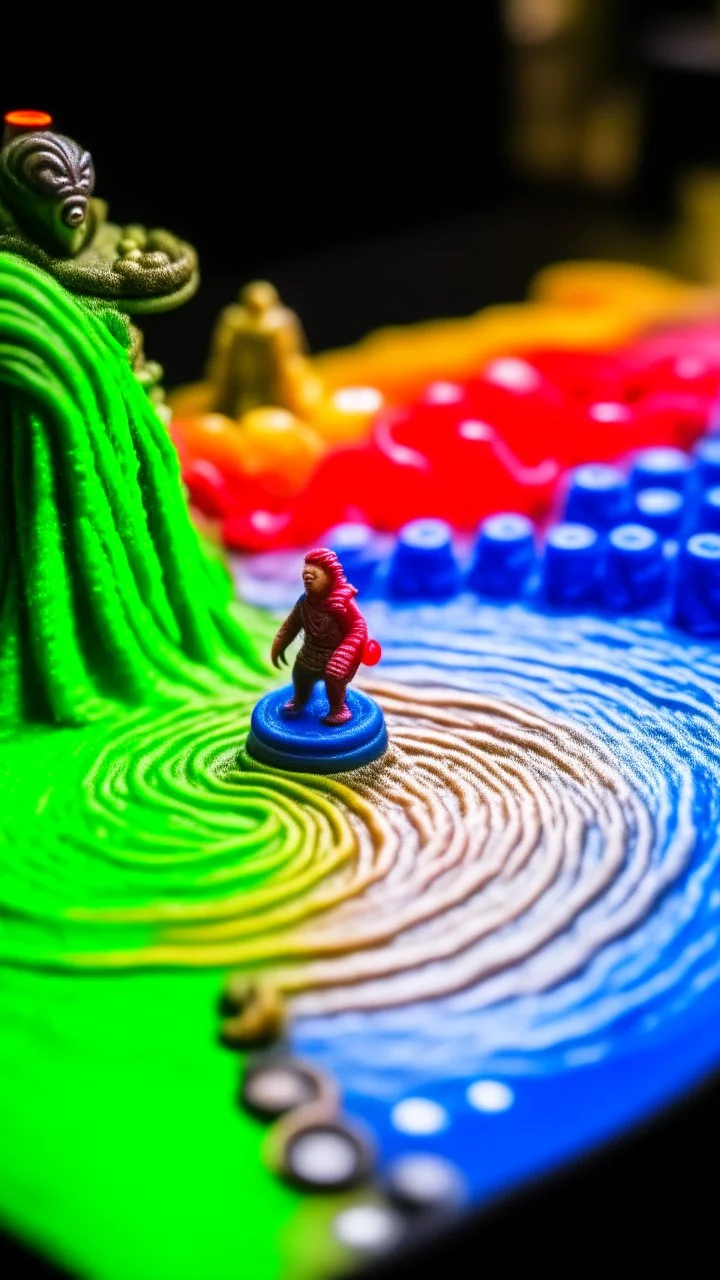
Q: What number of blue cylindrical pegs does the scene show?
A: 11